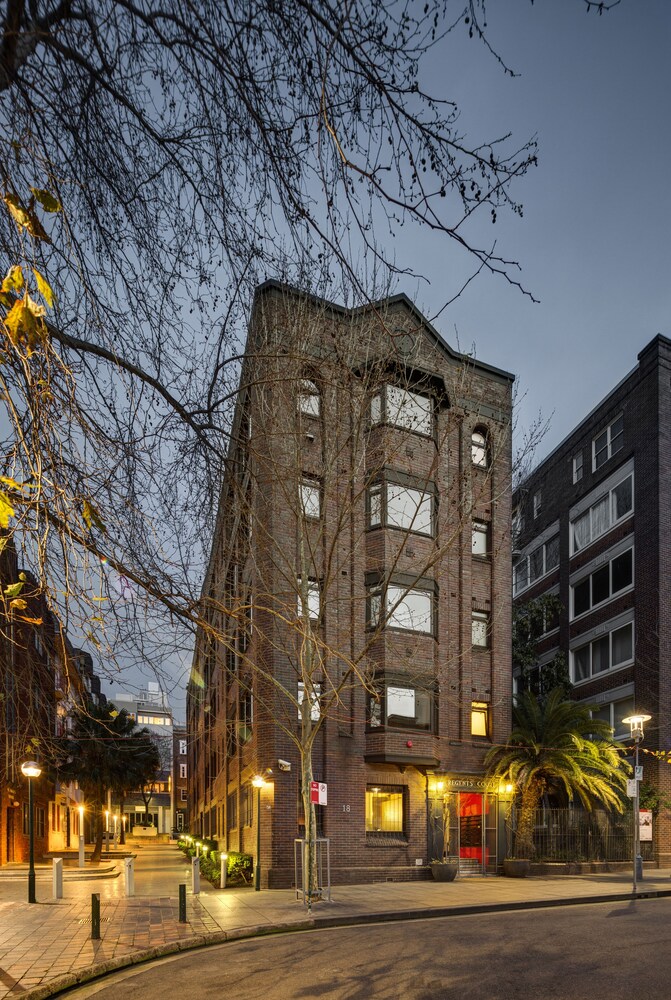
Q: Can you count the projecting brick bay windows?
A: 4